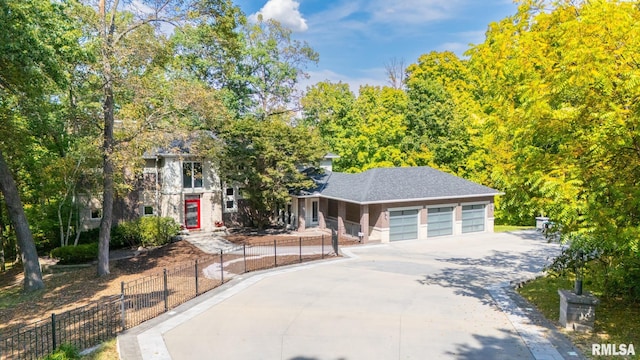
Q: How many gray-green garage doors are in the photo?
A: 3